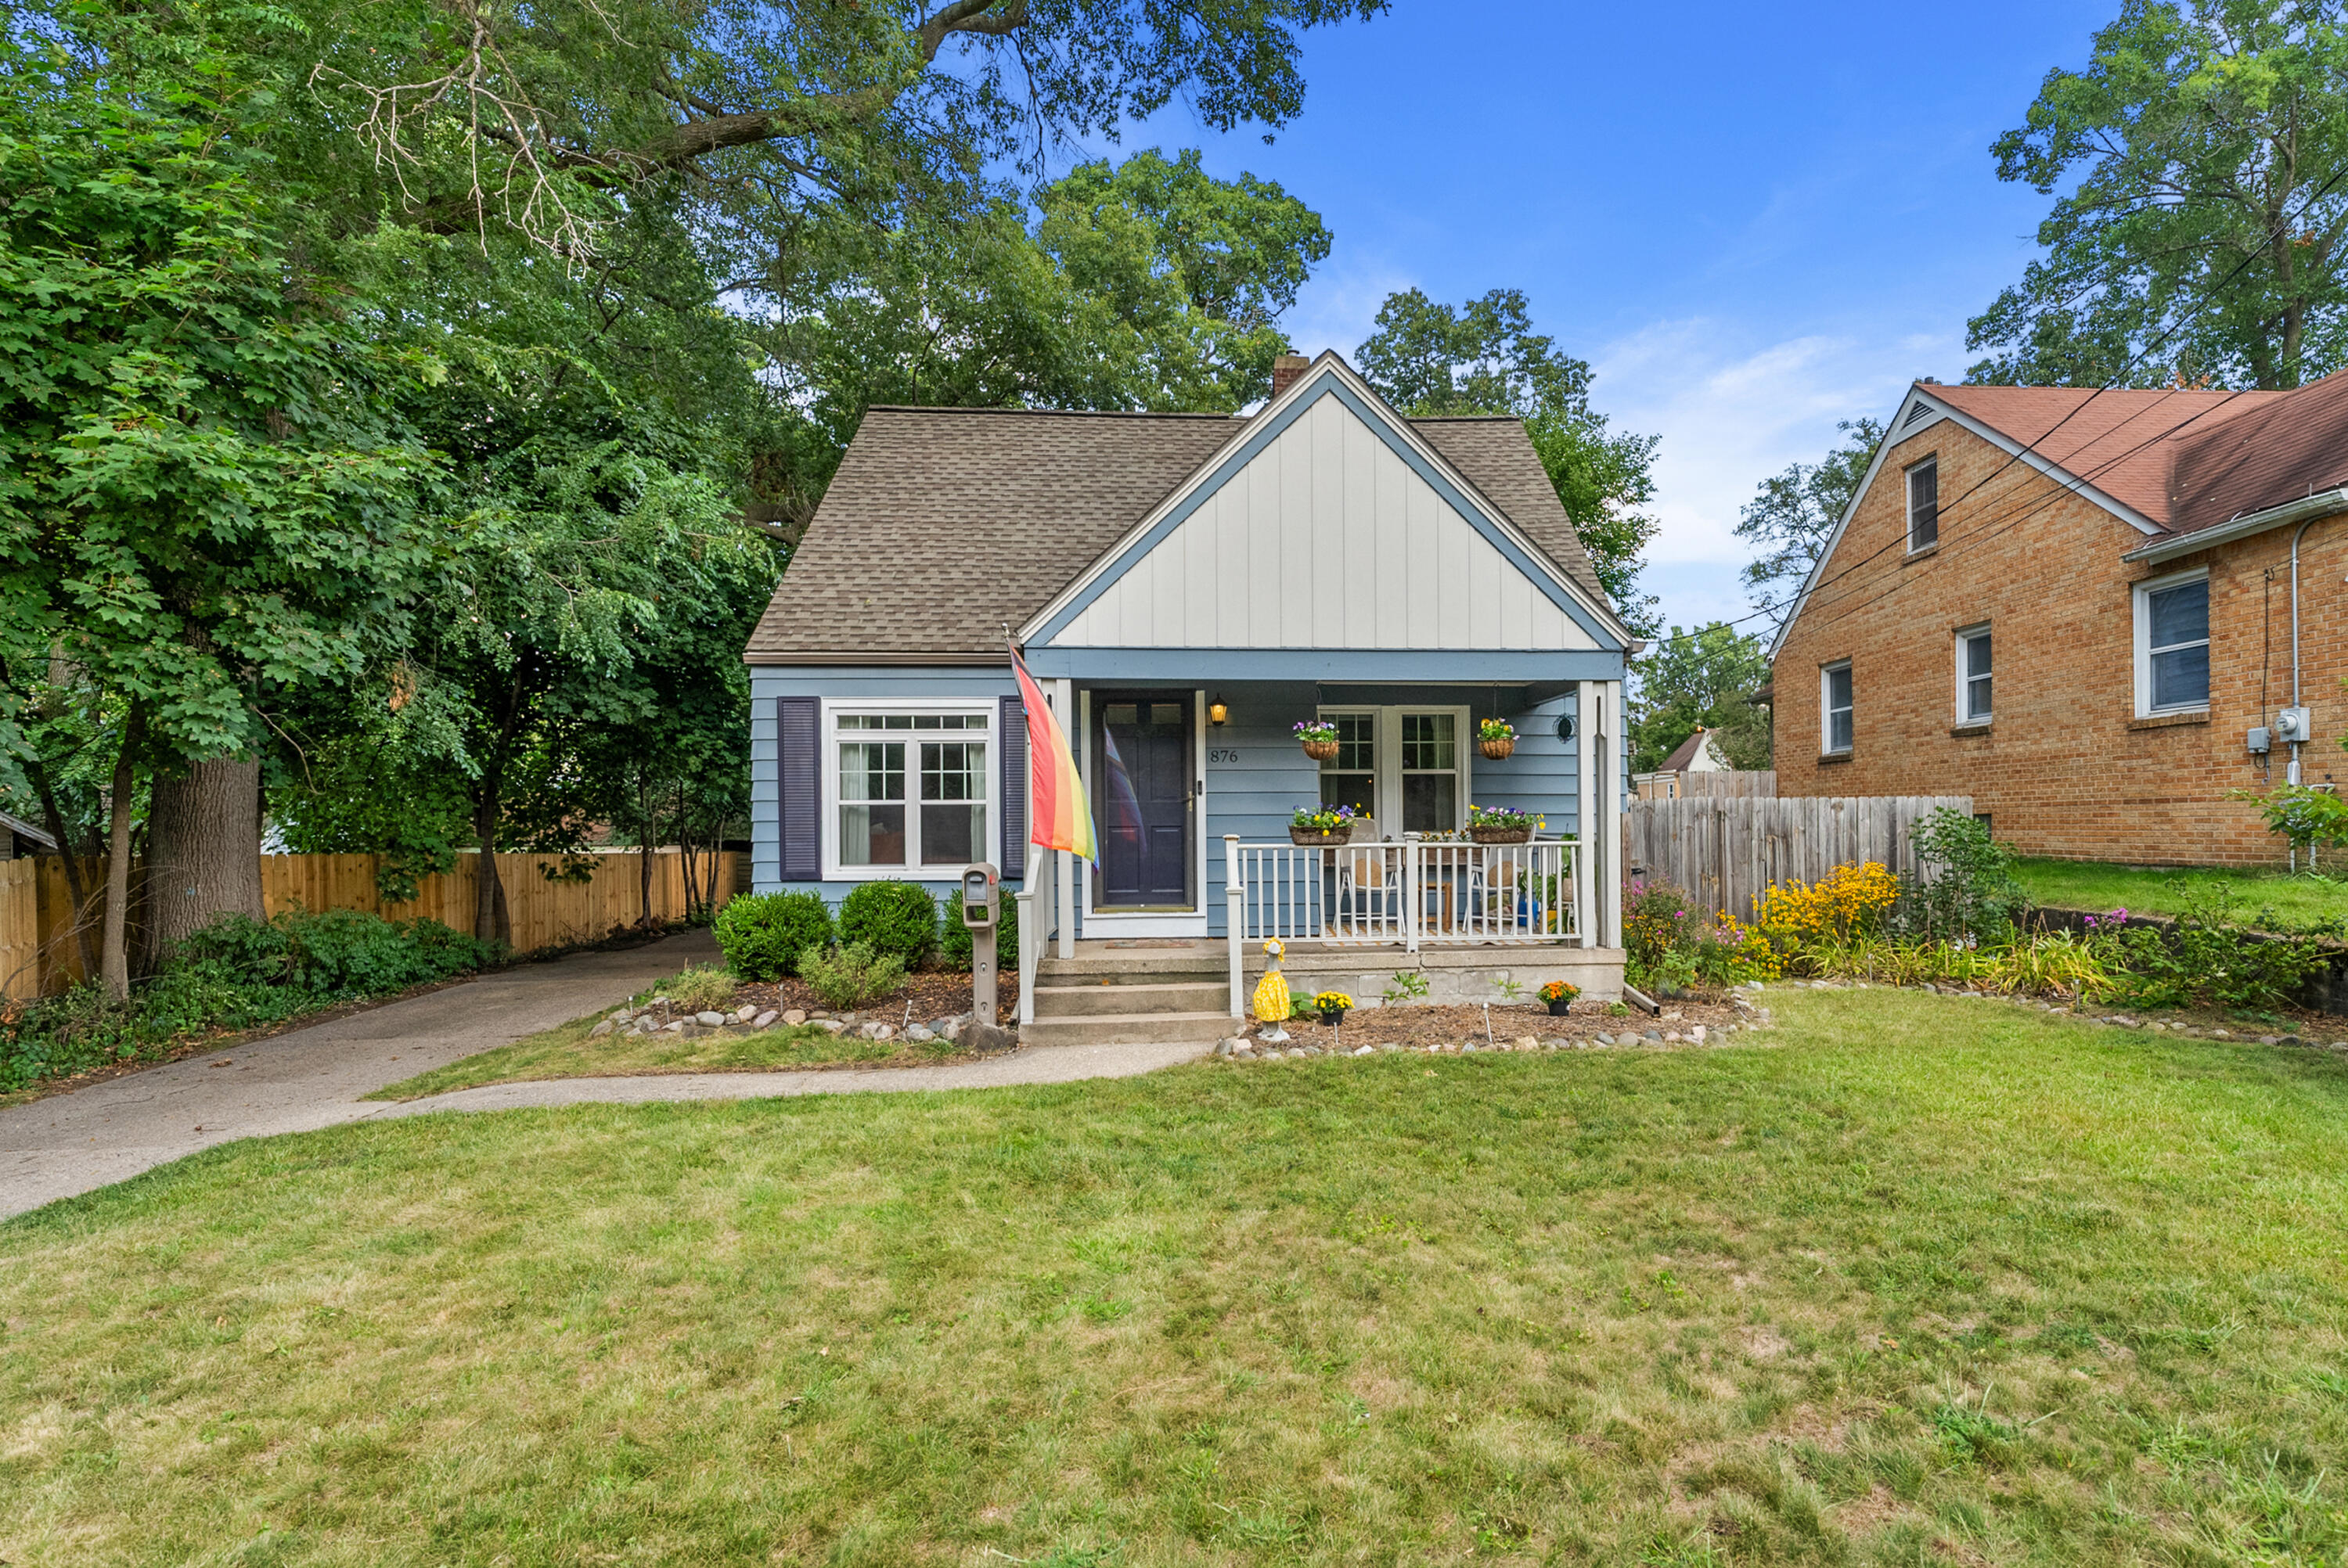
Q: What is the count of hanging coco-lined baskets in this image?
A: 2